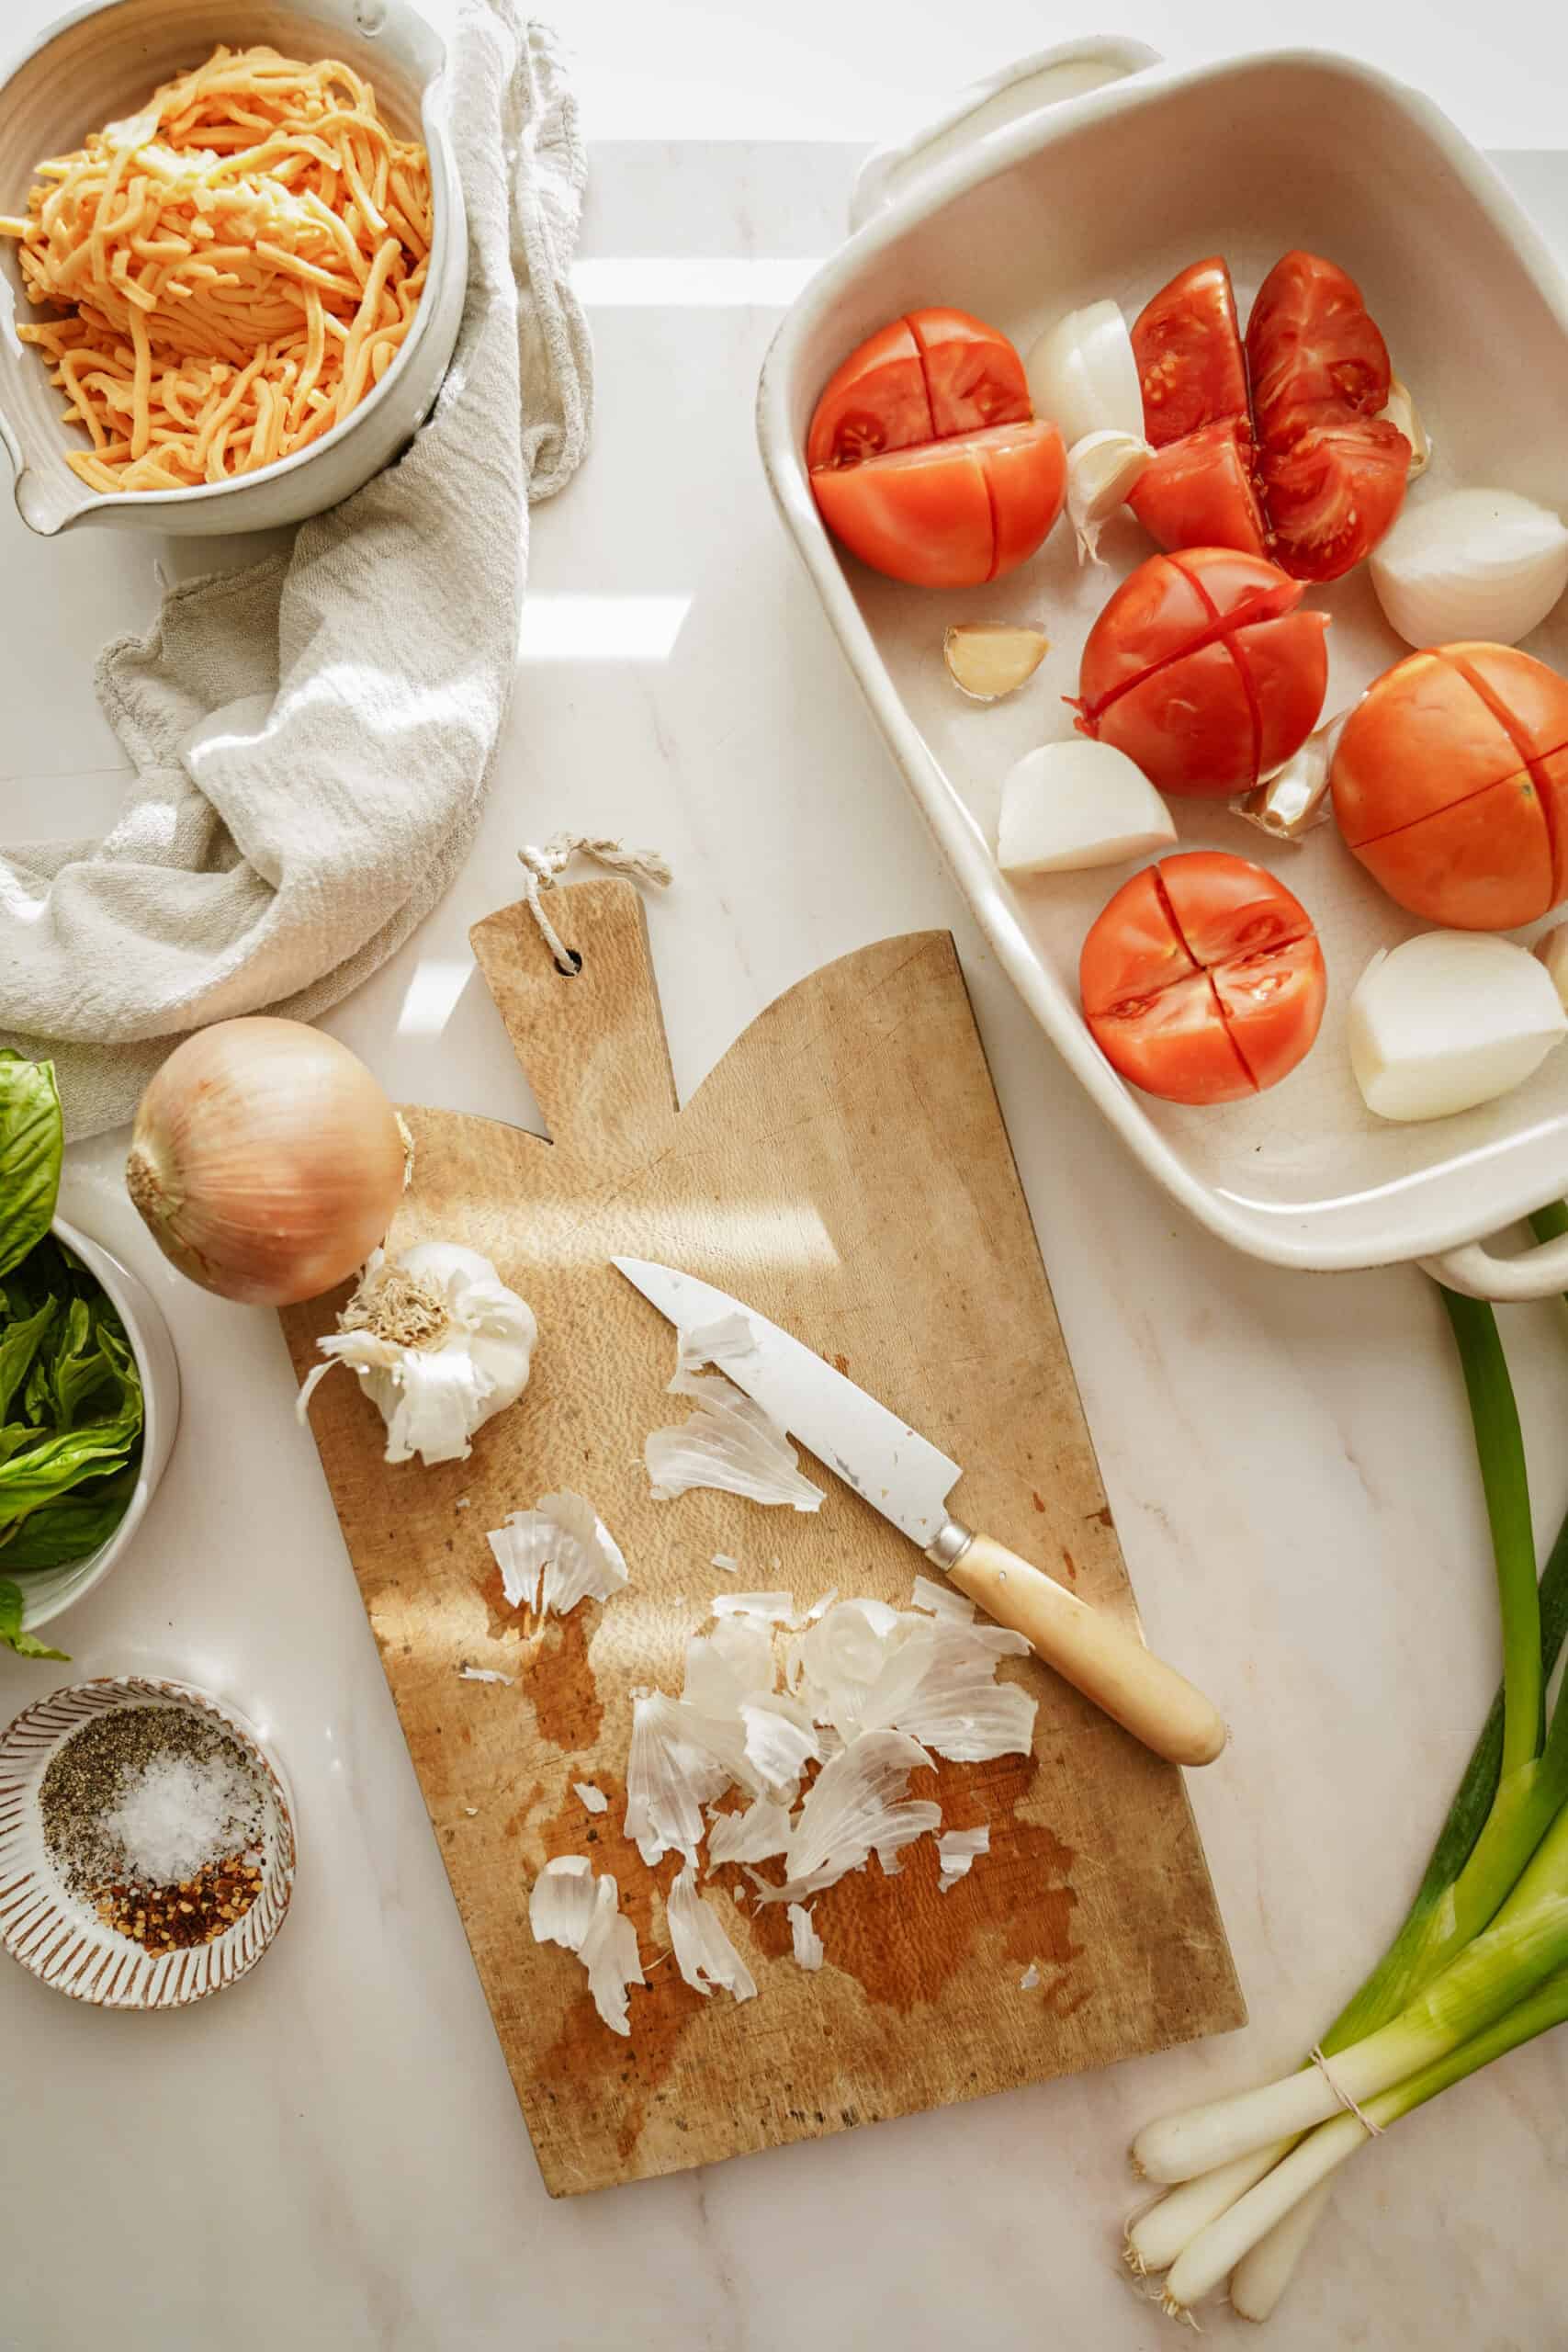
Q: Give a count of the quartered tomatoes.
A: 5